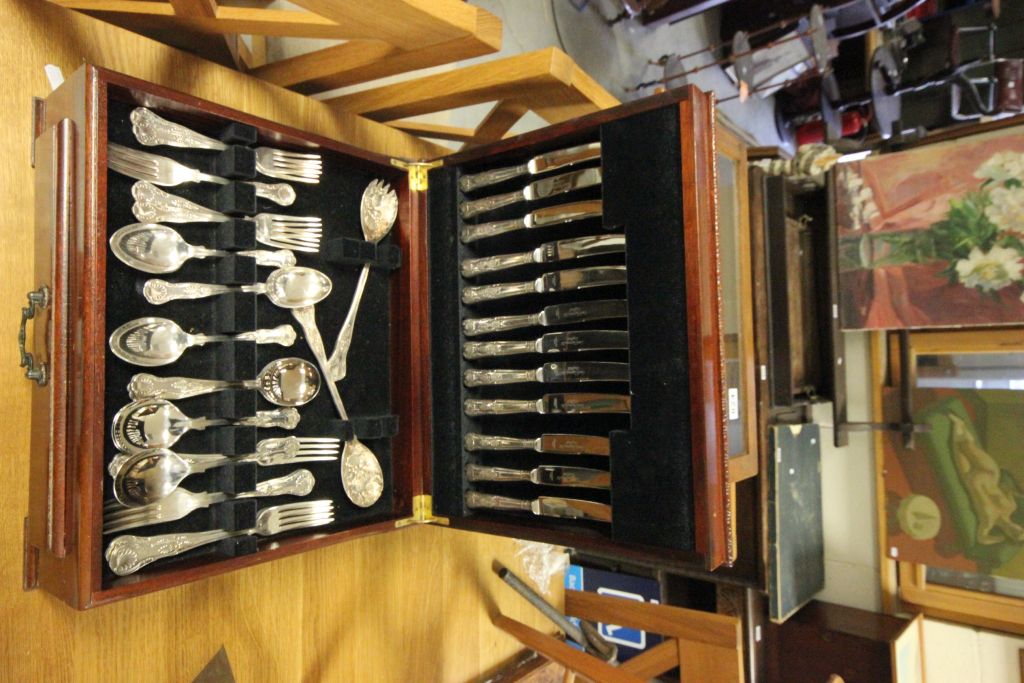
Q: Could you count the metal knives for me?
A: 12